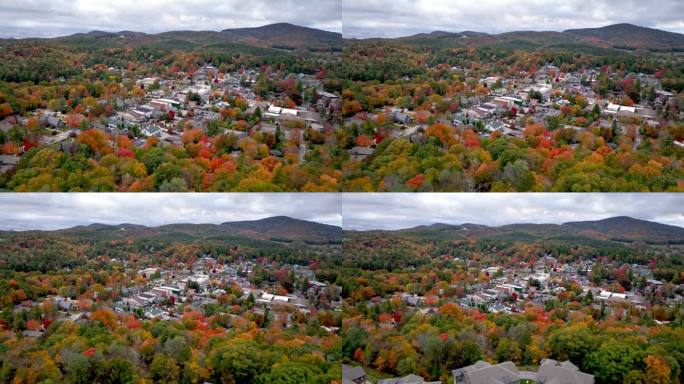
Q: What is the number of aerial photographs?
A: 4